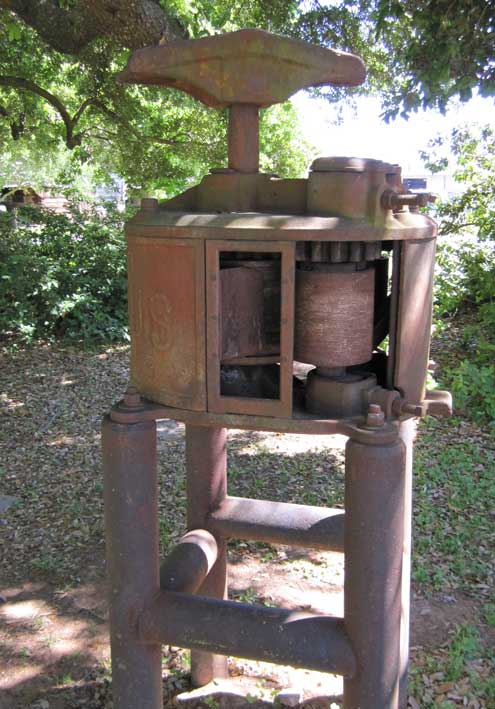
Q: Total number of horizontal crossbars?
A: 3